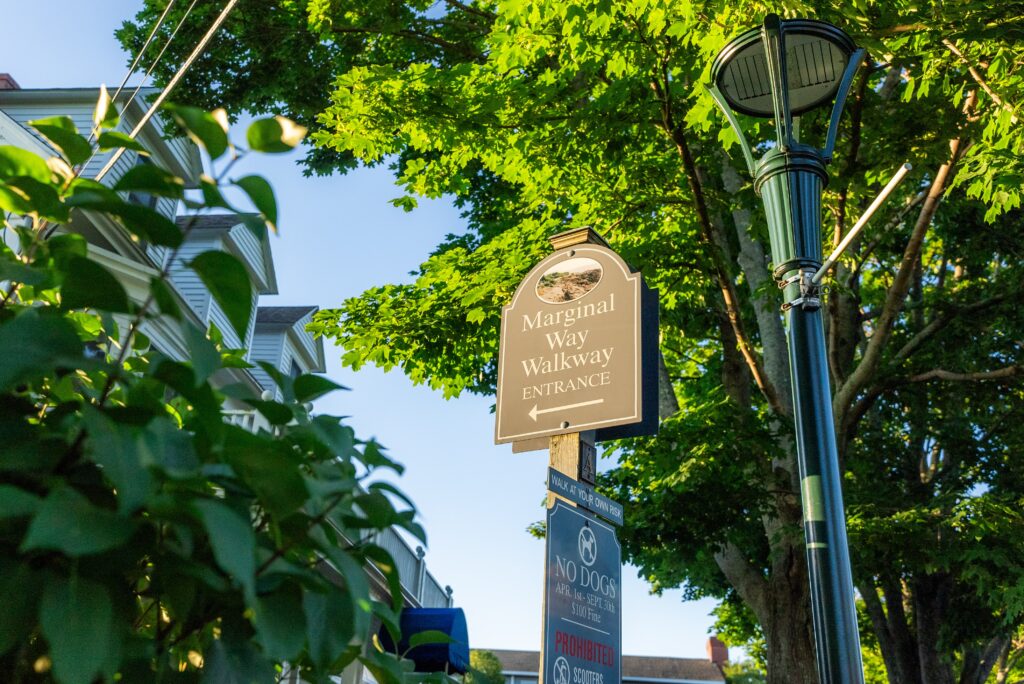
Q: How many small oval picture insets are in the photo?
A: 1